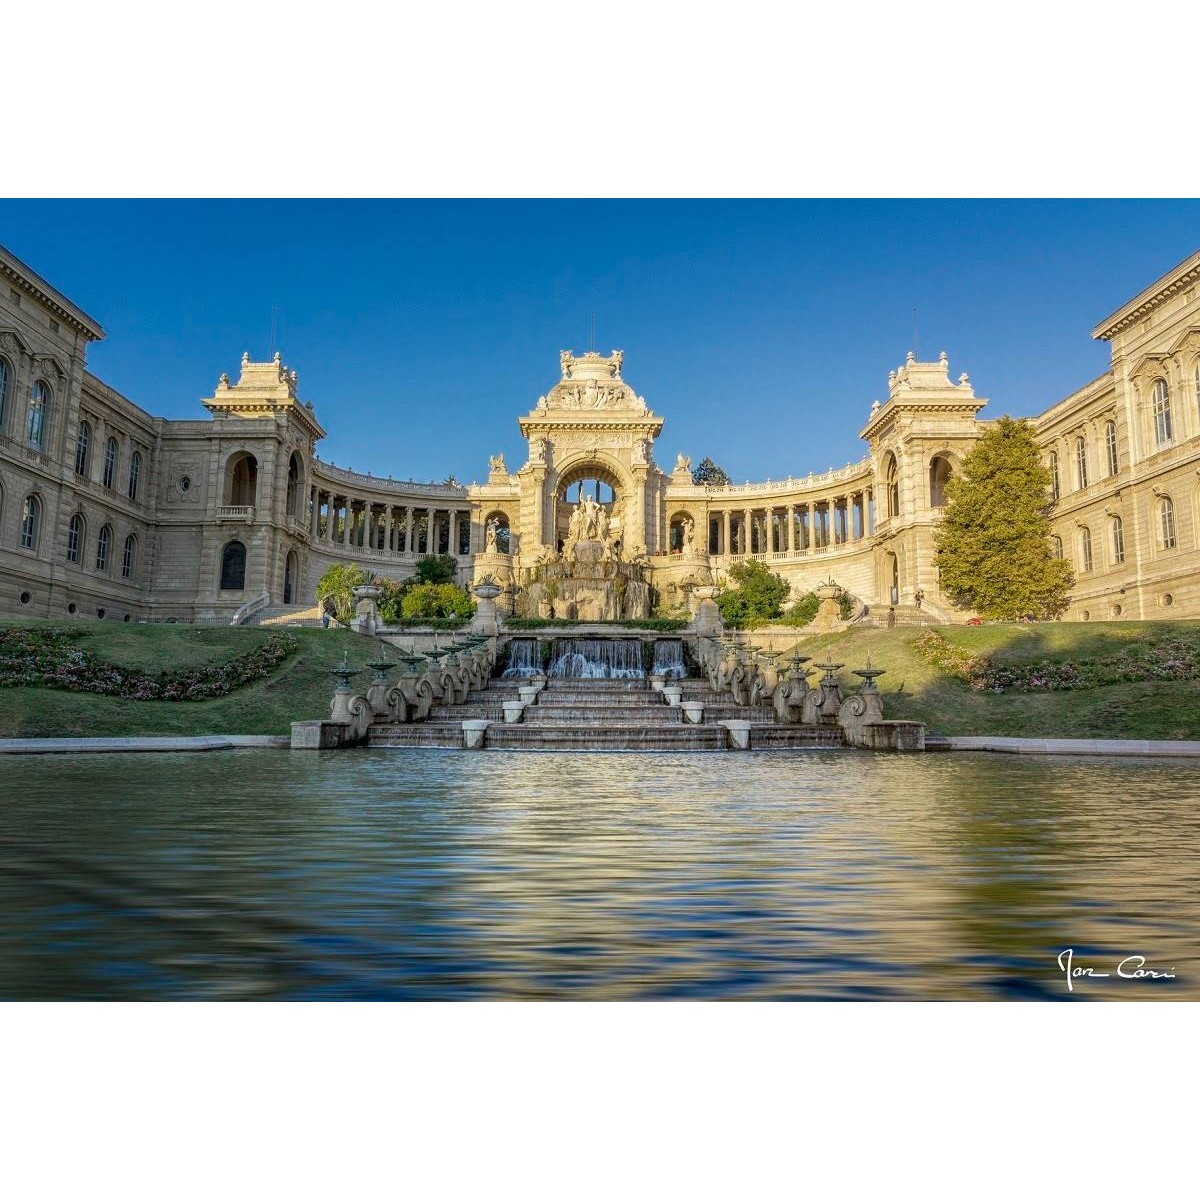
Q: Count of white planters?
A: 8